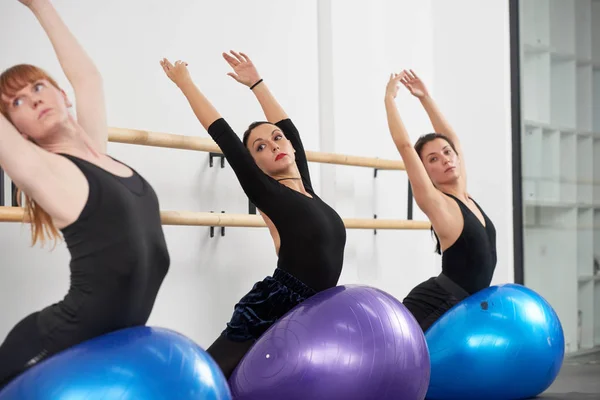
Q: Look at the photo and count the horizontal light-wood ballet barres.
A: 2